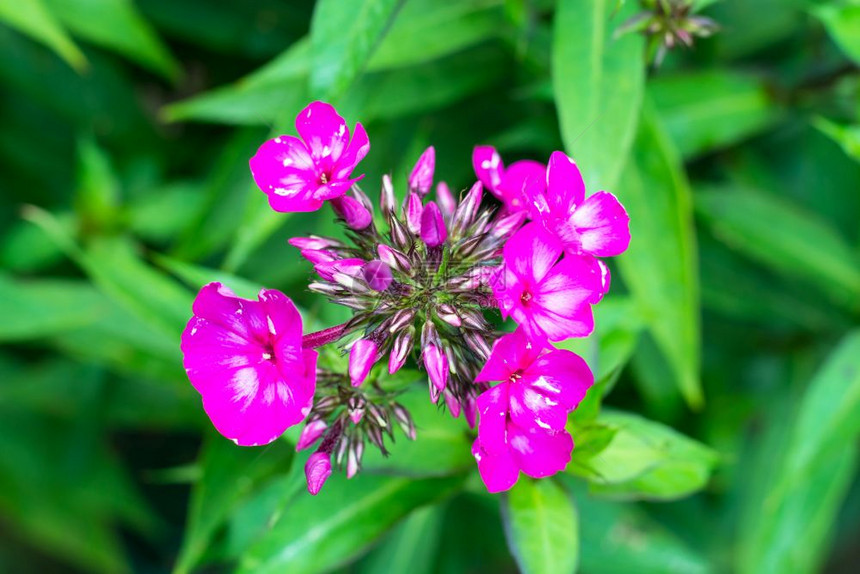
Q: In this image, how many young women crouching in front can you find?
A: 0